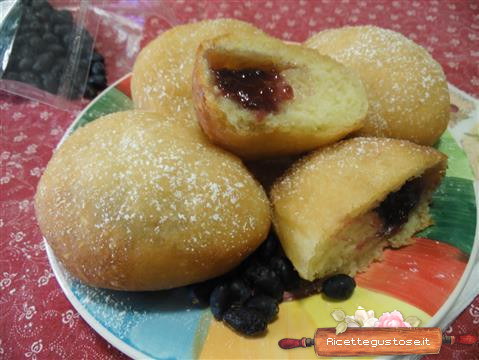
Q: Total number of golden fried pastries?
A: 5